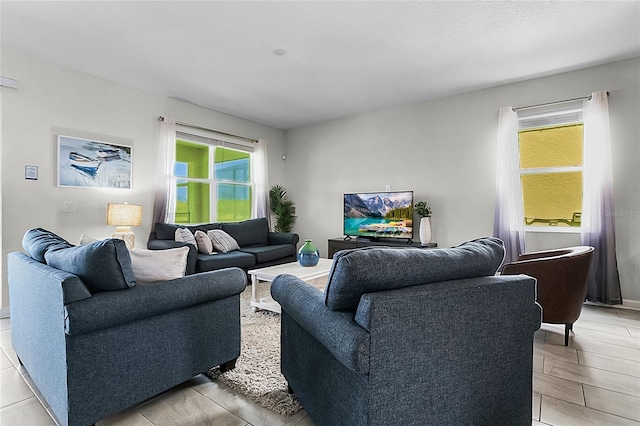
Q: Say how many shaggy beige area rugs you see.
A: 1